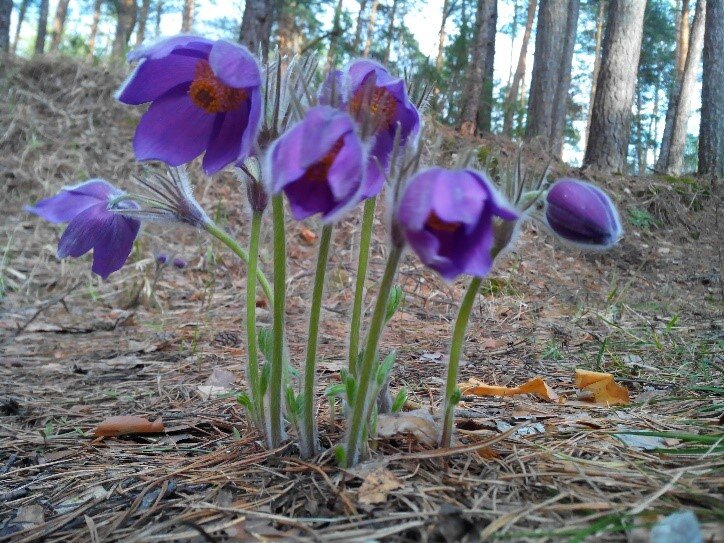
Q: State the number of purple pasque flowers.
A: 6